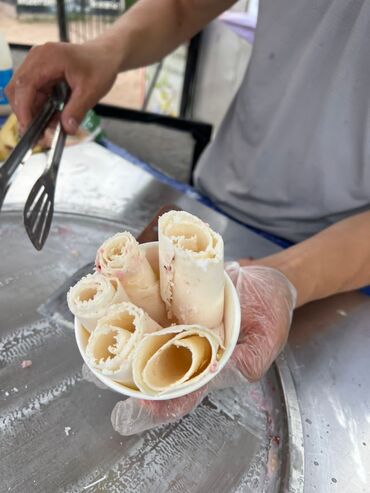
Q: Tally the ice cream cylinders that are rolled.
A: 5